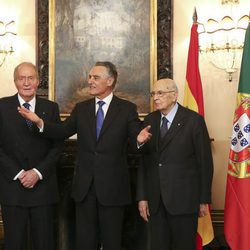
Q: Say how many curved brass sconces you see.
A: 2